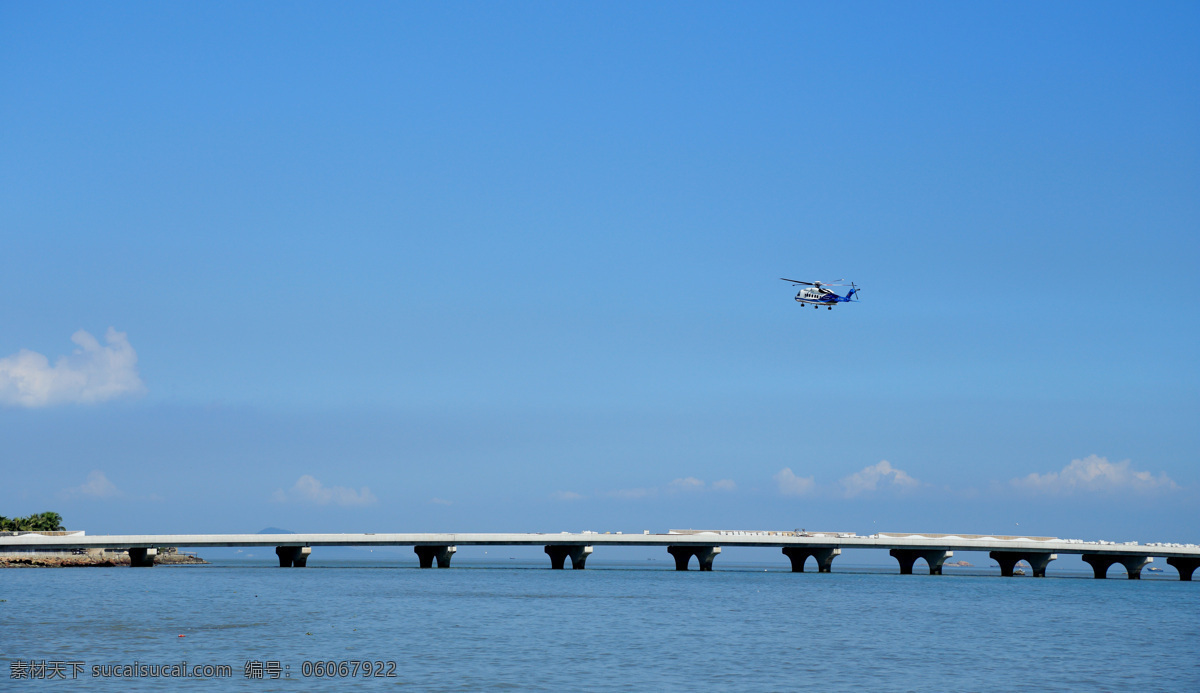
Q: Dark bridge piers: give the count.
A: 10